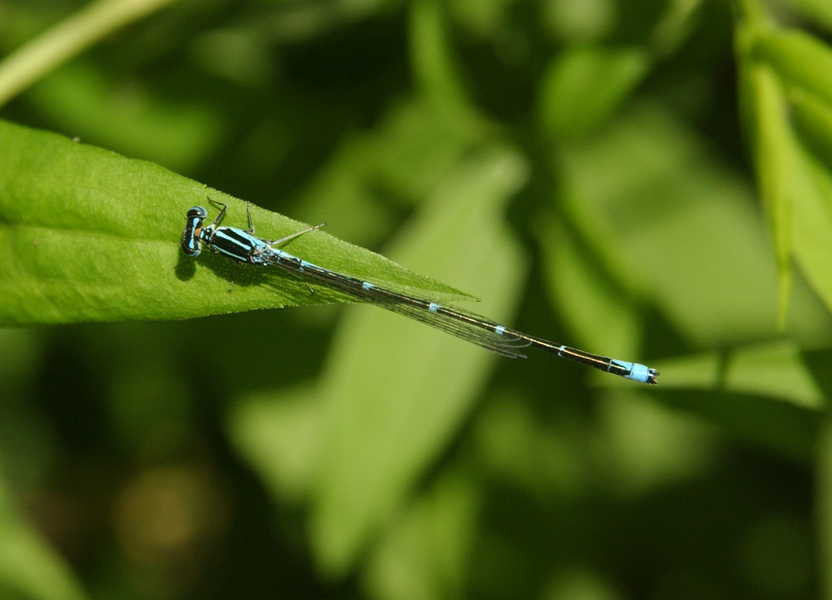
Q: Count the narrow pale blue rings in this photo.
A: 4